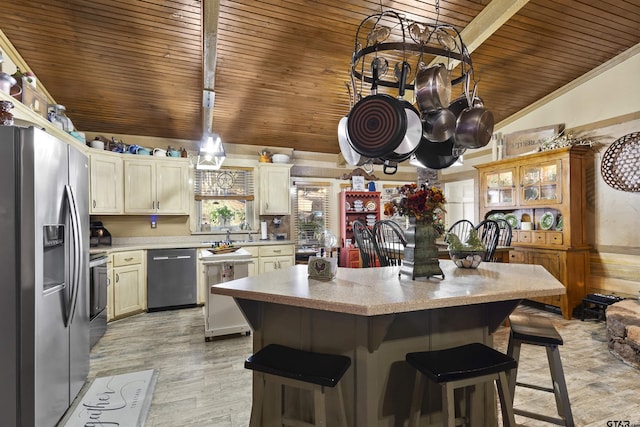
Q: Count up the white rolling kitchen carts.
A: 1